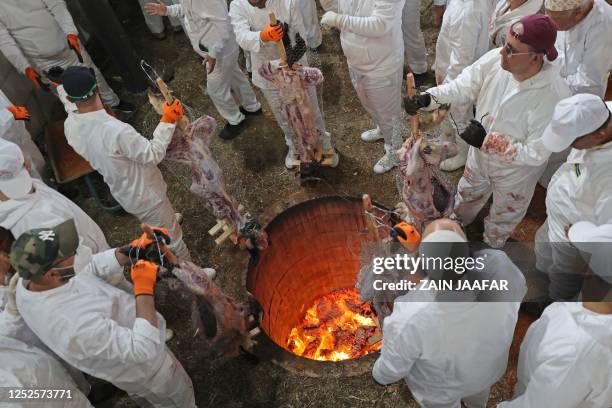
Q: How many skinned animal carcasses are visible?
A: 5